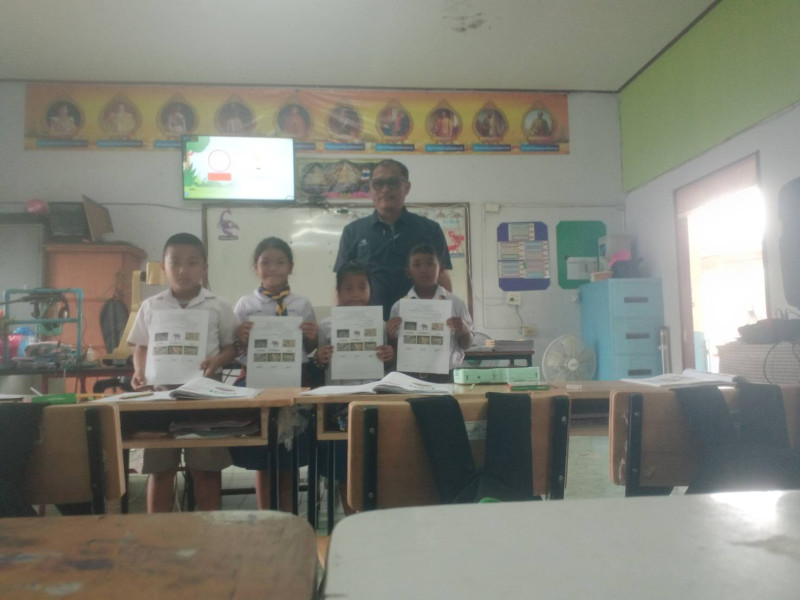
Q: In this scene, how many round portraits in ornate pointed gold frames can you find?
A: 10